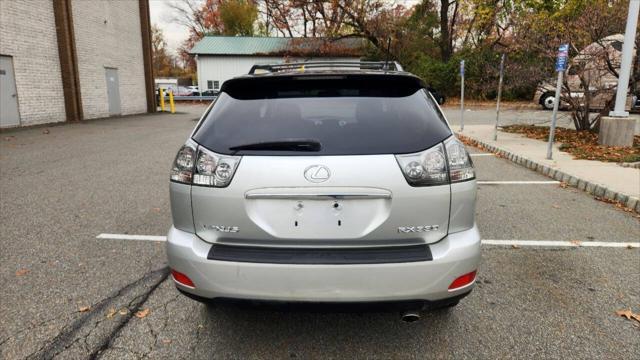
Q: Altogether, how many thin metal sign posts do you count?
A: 3